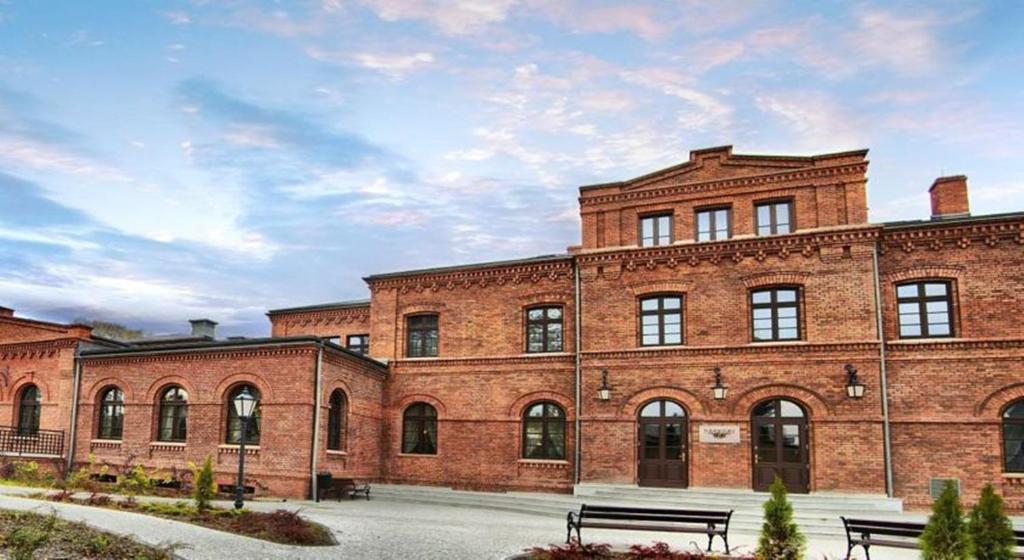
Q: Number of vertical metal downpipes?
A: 4